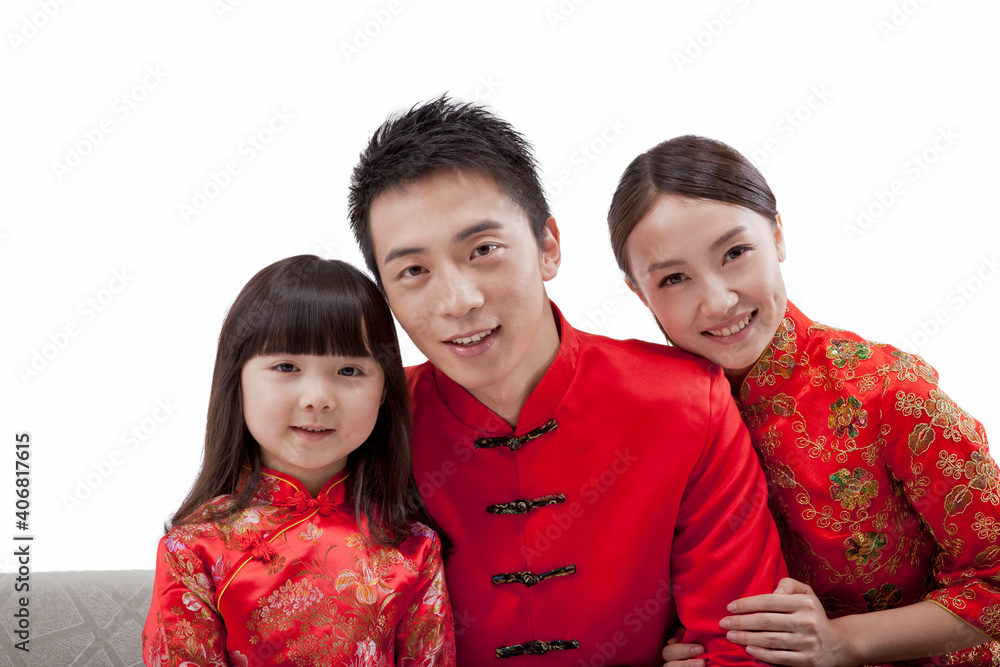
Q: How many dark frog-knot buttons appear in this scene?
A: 4